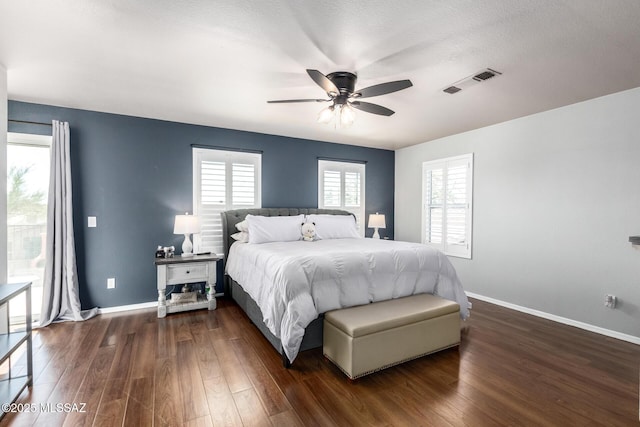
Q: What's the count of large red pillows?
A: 0